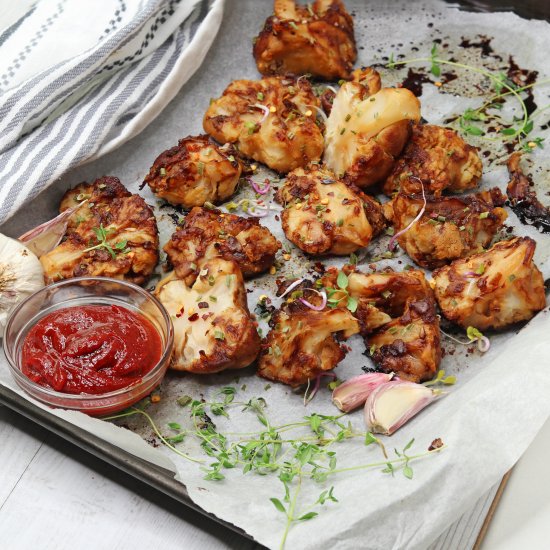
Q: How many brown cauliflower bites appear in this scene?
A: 13